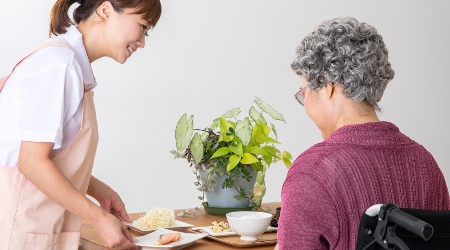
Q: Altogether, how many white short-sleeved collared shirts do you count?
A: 1